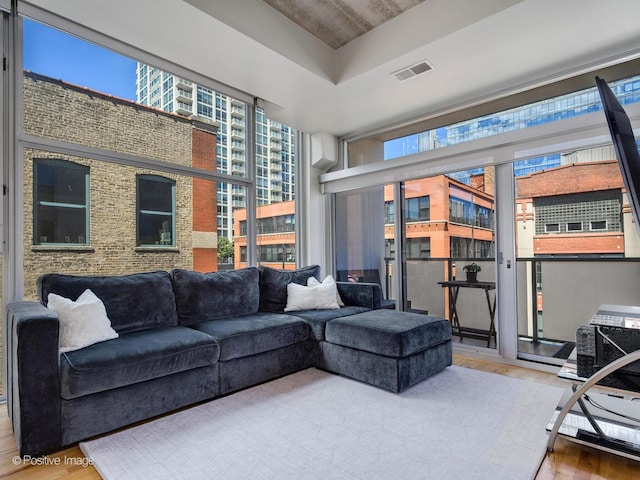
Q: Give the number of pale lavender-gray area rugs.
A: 1